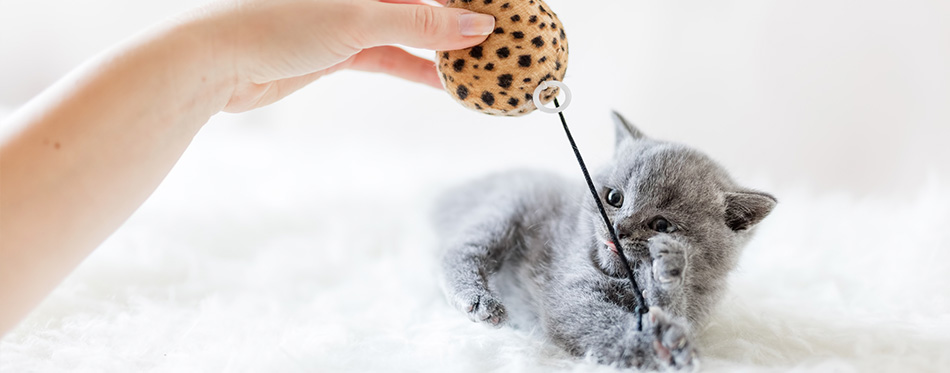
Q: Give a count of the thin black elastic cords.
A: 1